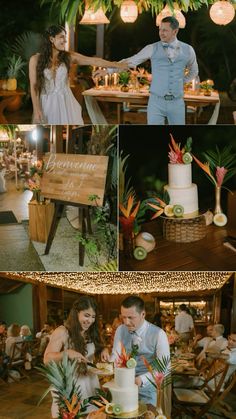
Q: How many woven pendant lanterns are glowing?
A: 4